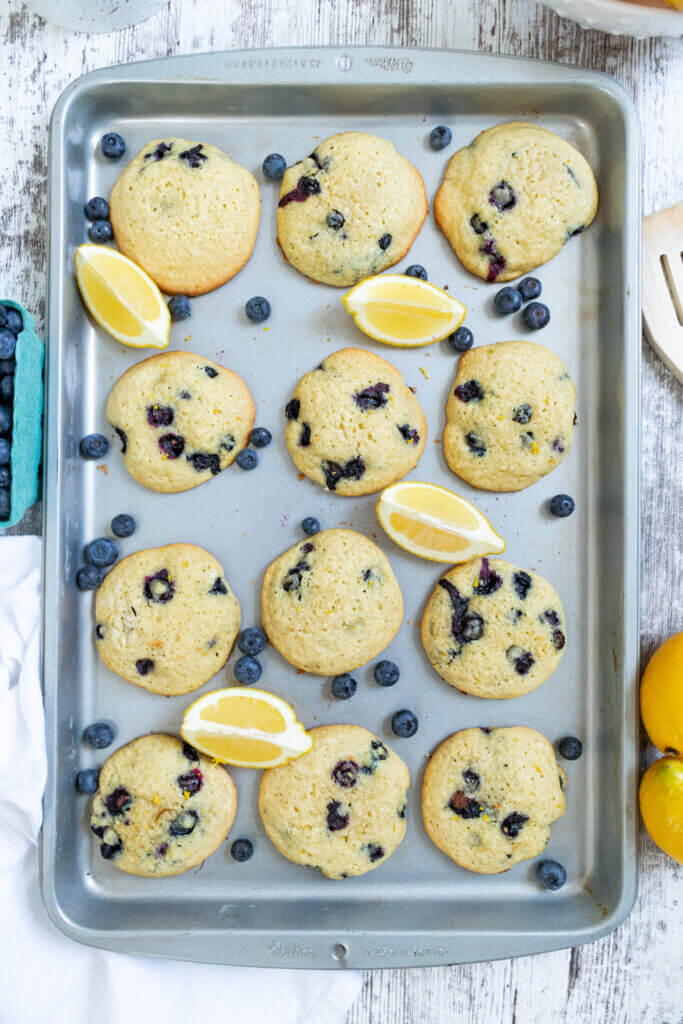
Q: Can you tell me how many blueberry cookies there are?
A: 12